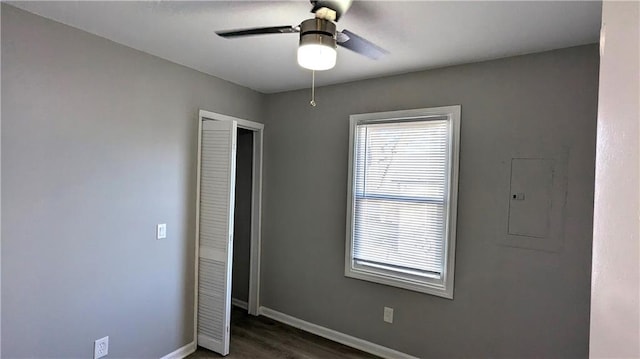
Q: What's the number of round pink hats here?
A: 0